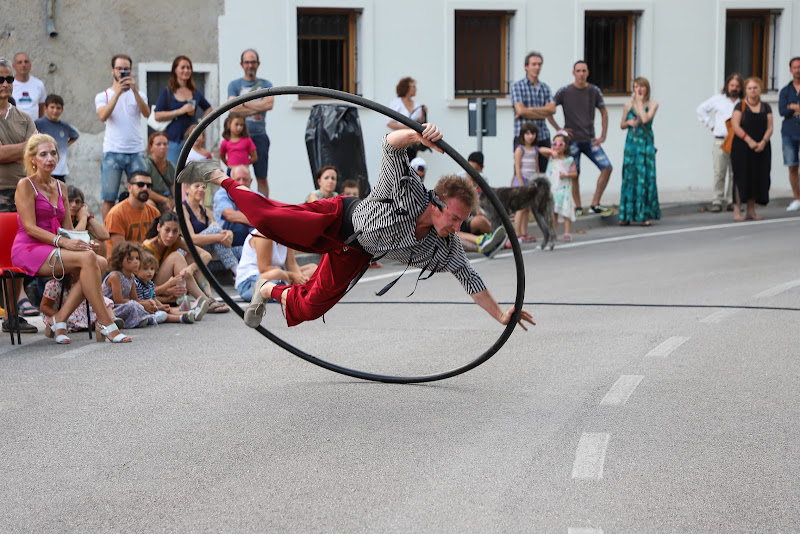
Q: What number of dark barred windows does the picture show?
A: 4